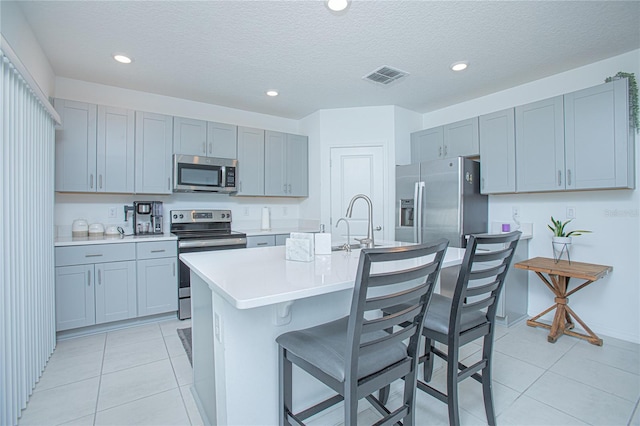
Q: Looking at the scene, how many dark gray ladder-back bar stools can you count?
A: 2